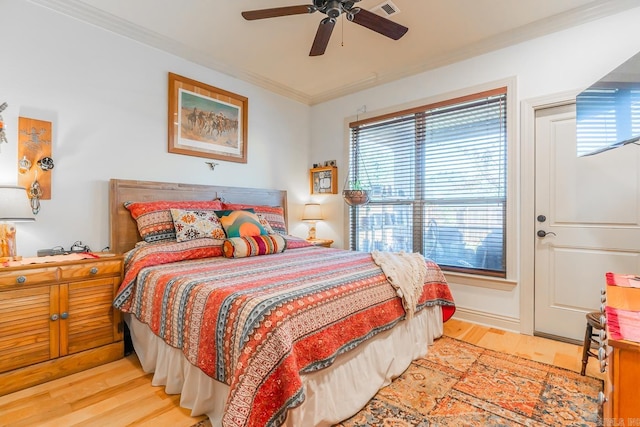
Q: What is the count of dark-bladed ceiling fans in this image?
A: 1